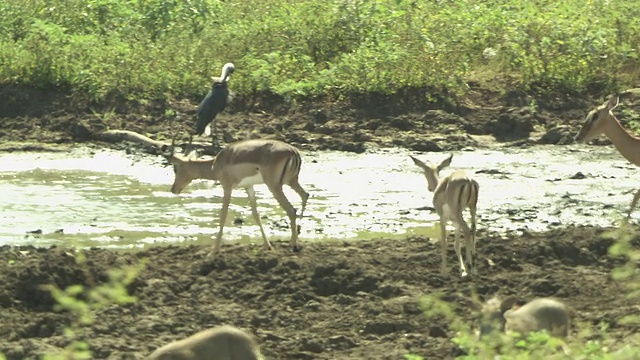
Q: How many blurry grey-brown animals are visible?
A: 2